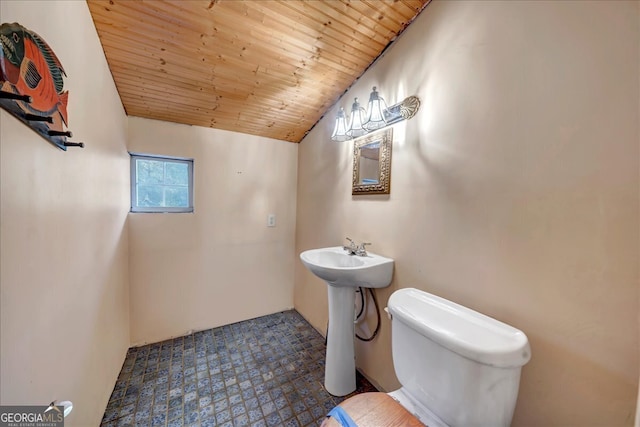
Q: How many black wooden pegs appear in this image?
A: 4